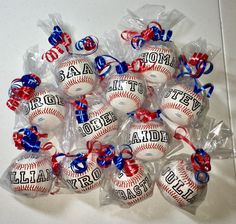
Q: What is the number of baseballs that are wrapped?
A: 11